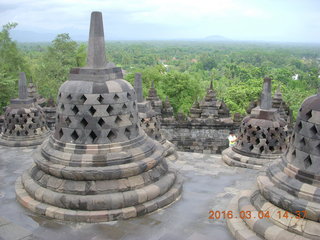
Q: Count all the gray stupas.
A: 5